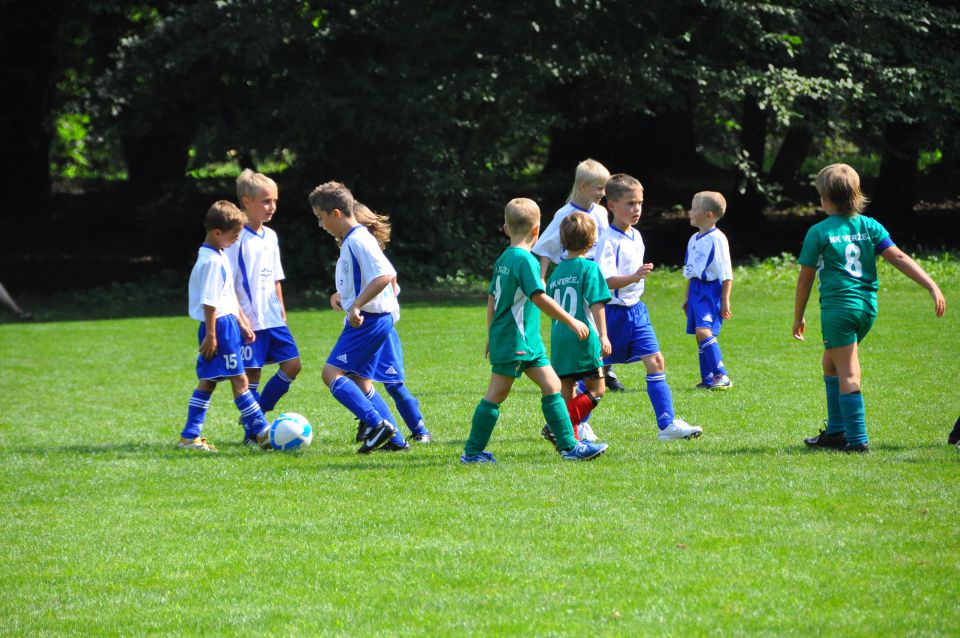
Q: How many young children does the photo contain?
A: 10